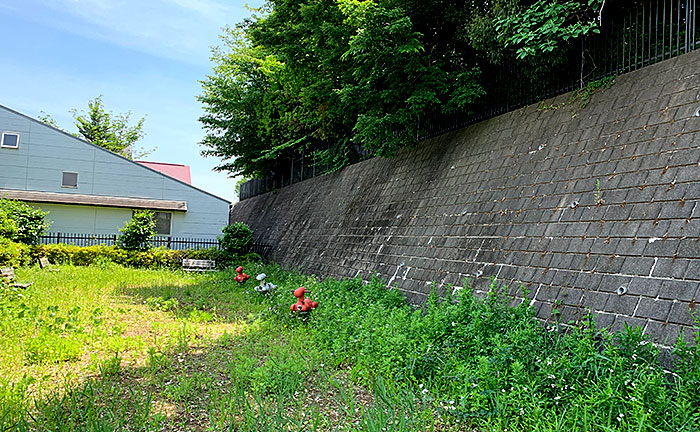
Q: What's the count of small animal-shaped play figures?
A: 3